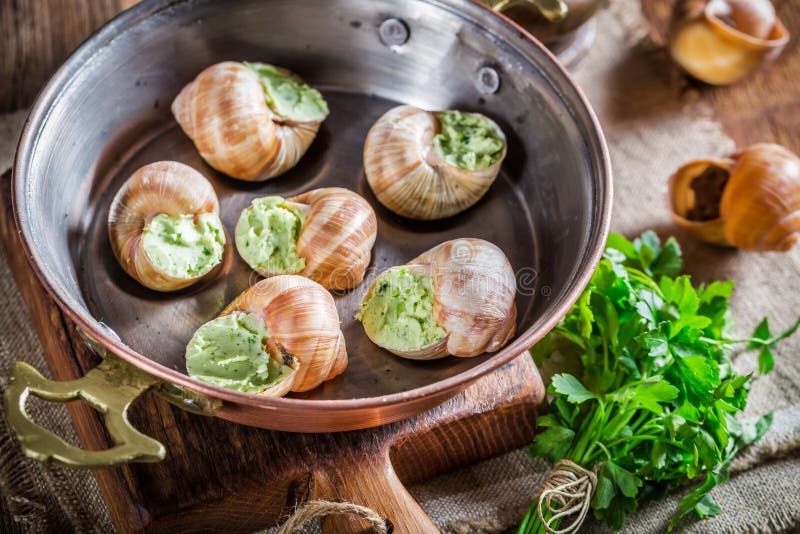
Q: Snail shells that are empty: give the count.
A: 2